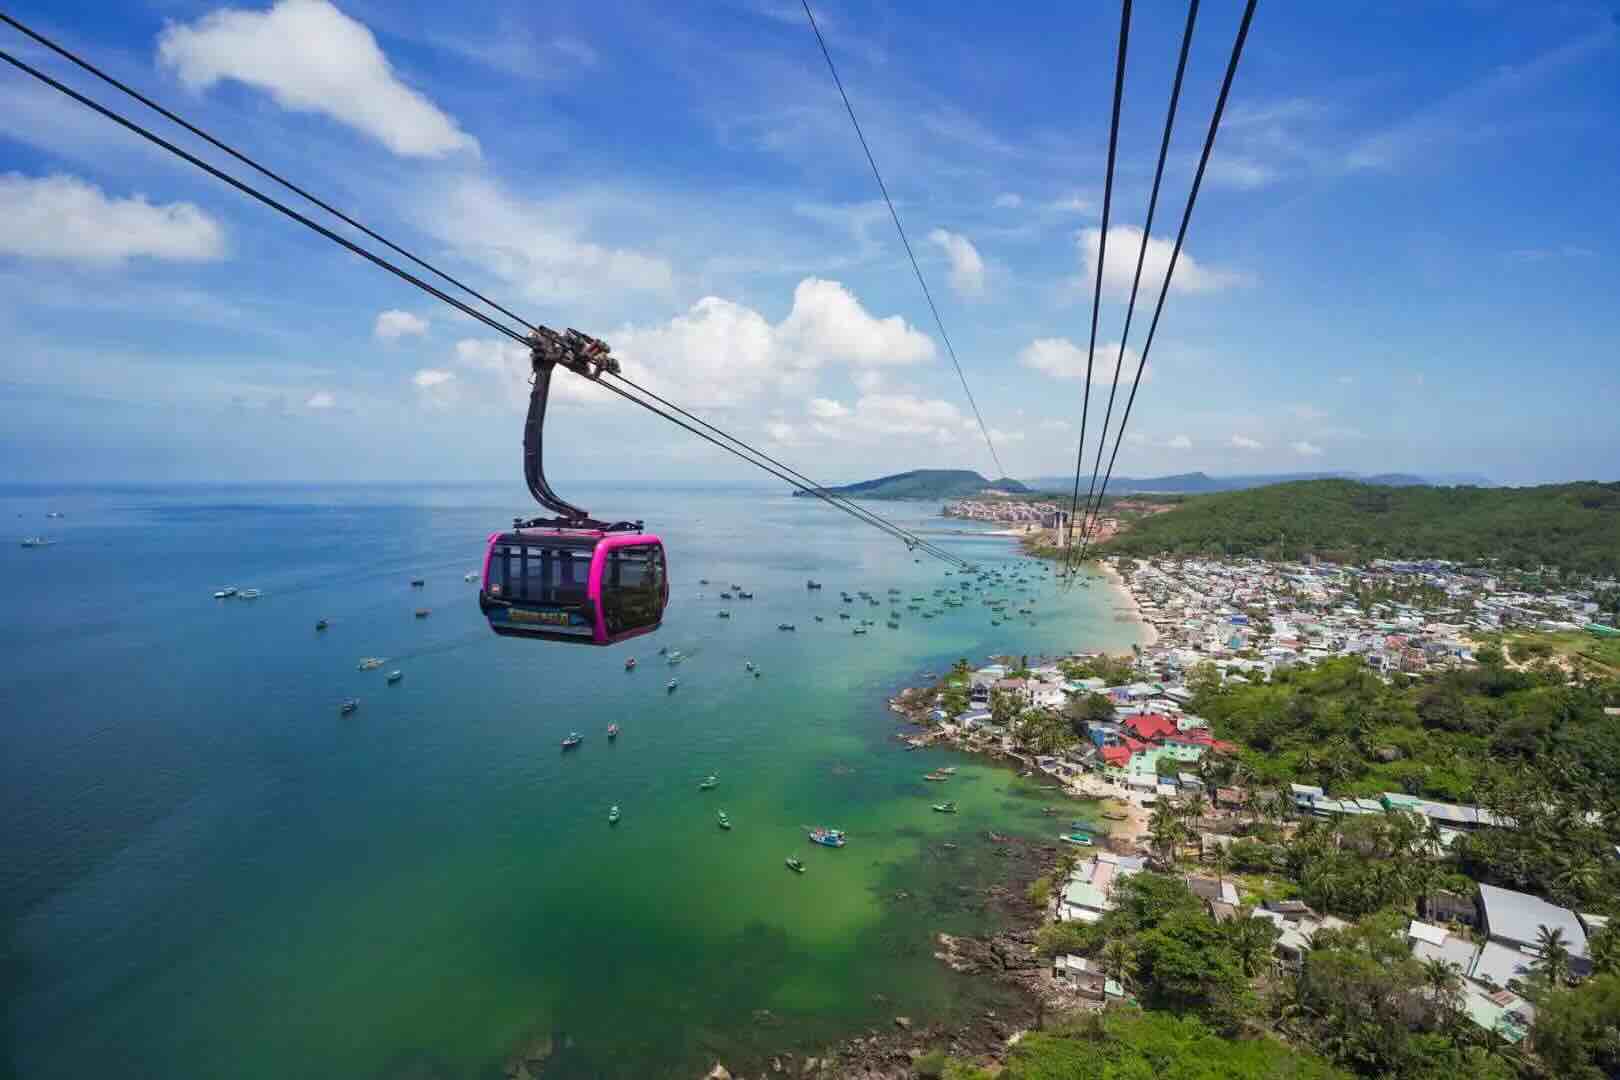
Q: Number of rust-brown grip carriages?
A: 1